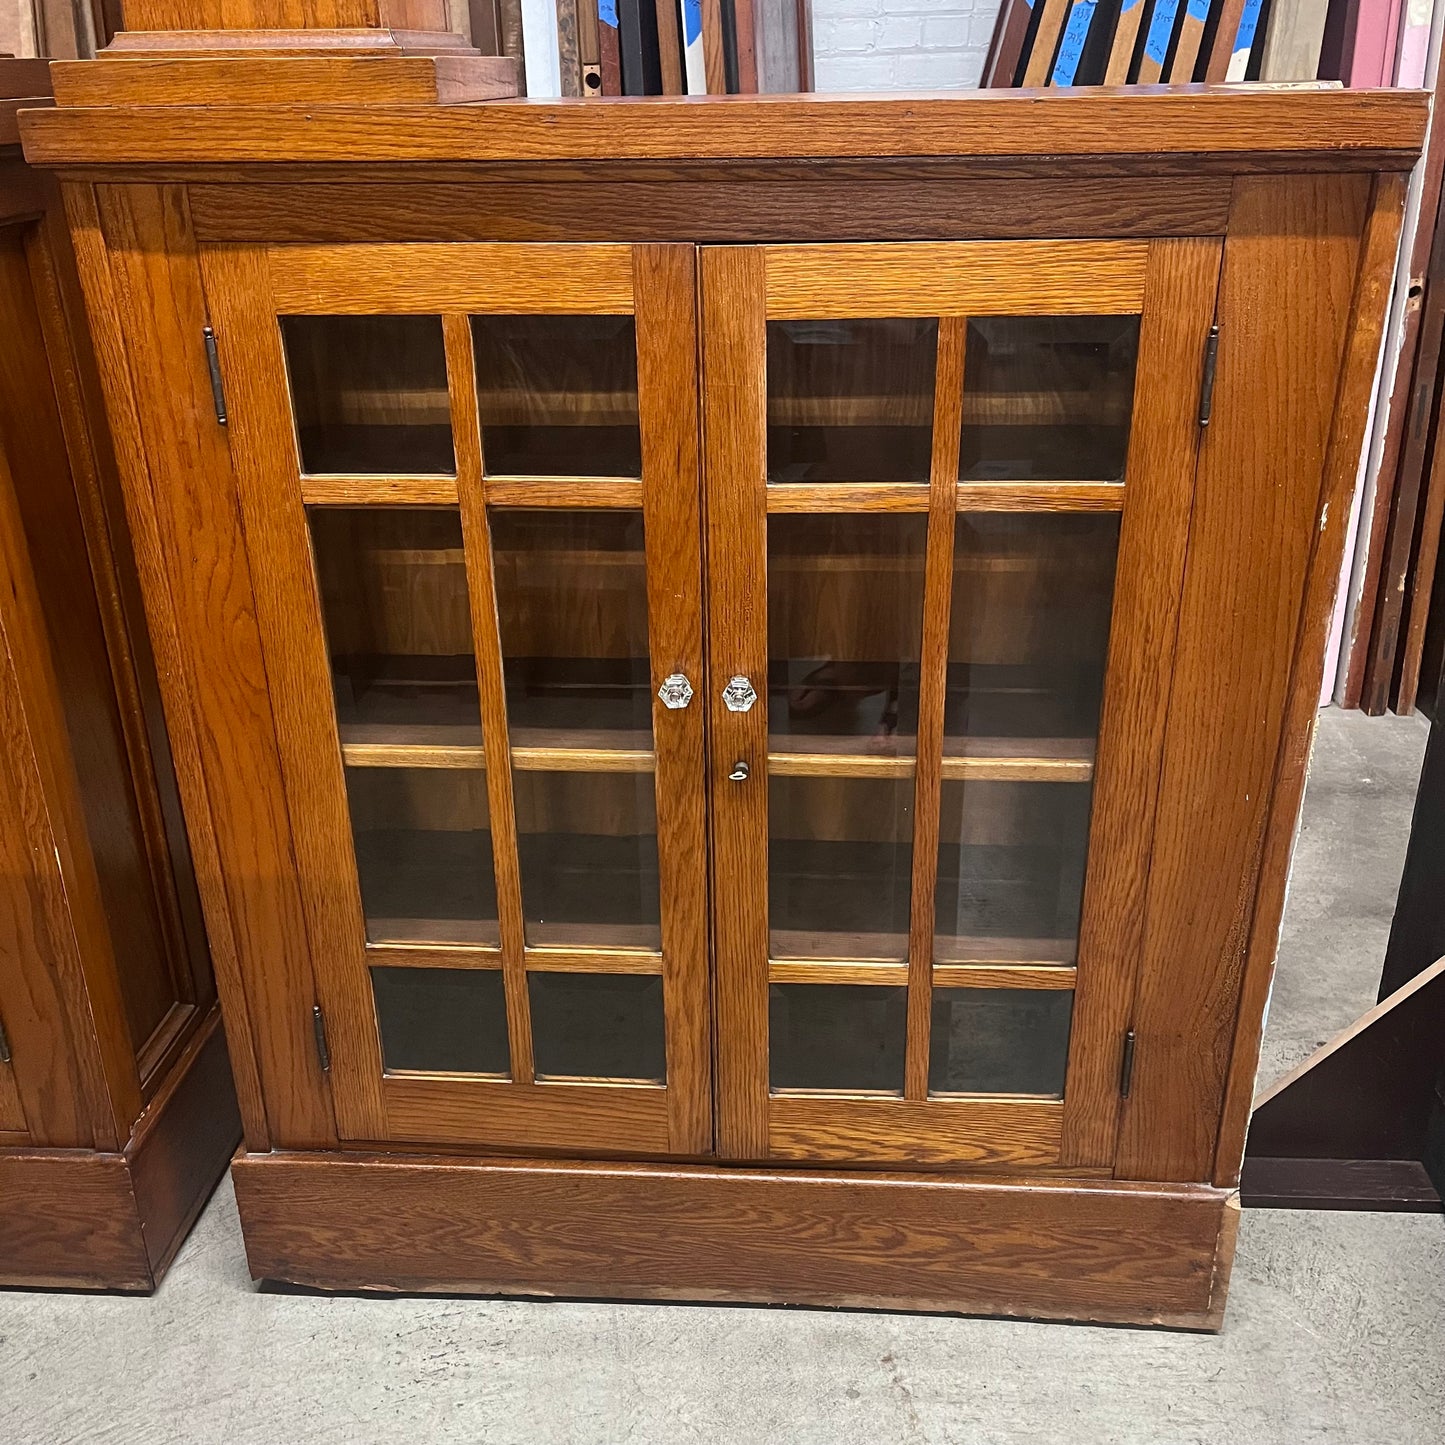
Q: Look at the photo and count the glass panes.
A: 12